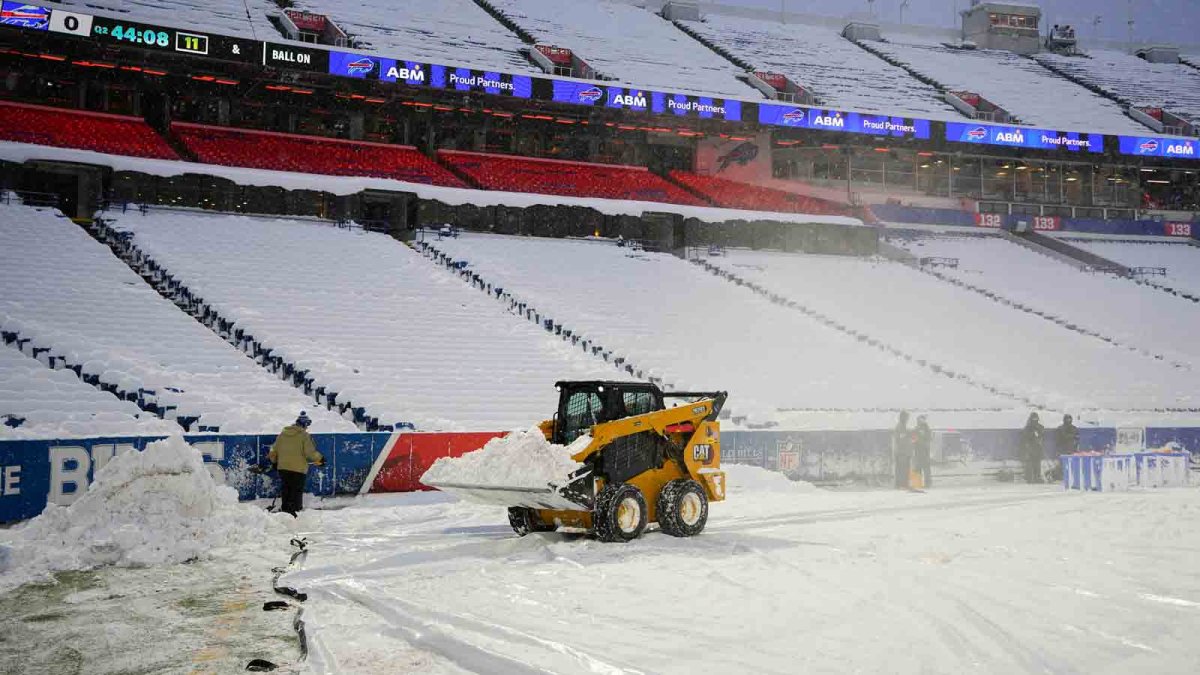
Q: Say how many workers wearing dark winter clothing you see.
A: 4